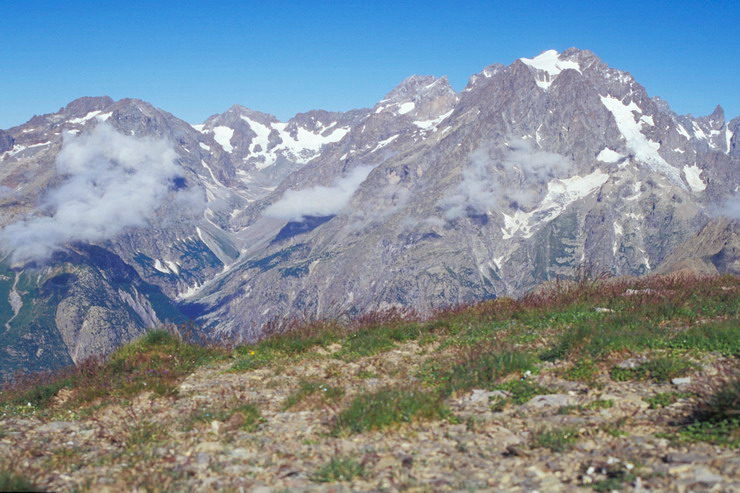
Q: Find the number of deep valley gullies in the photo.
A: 1